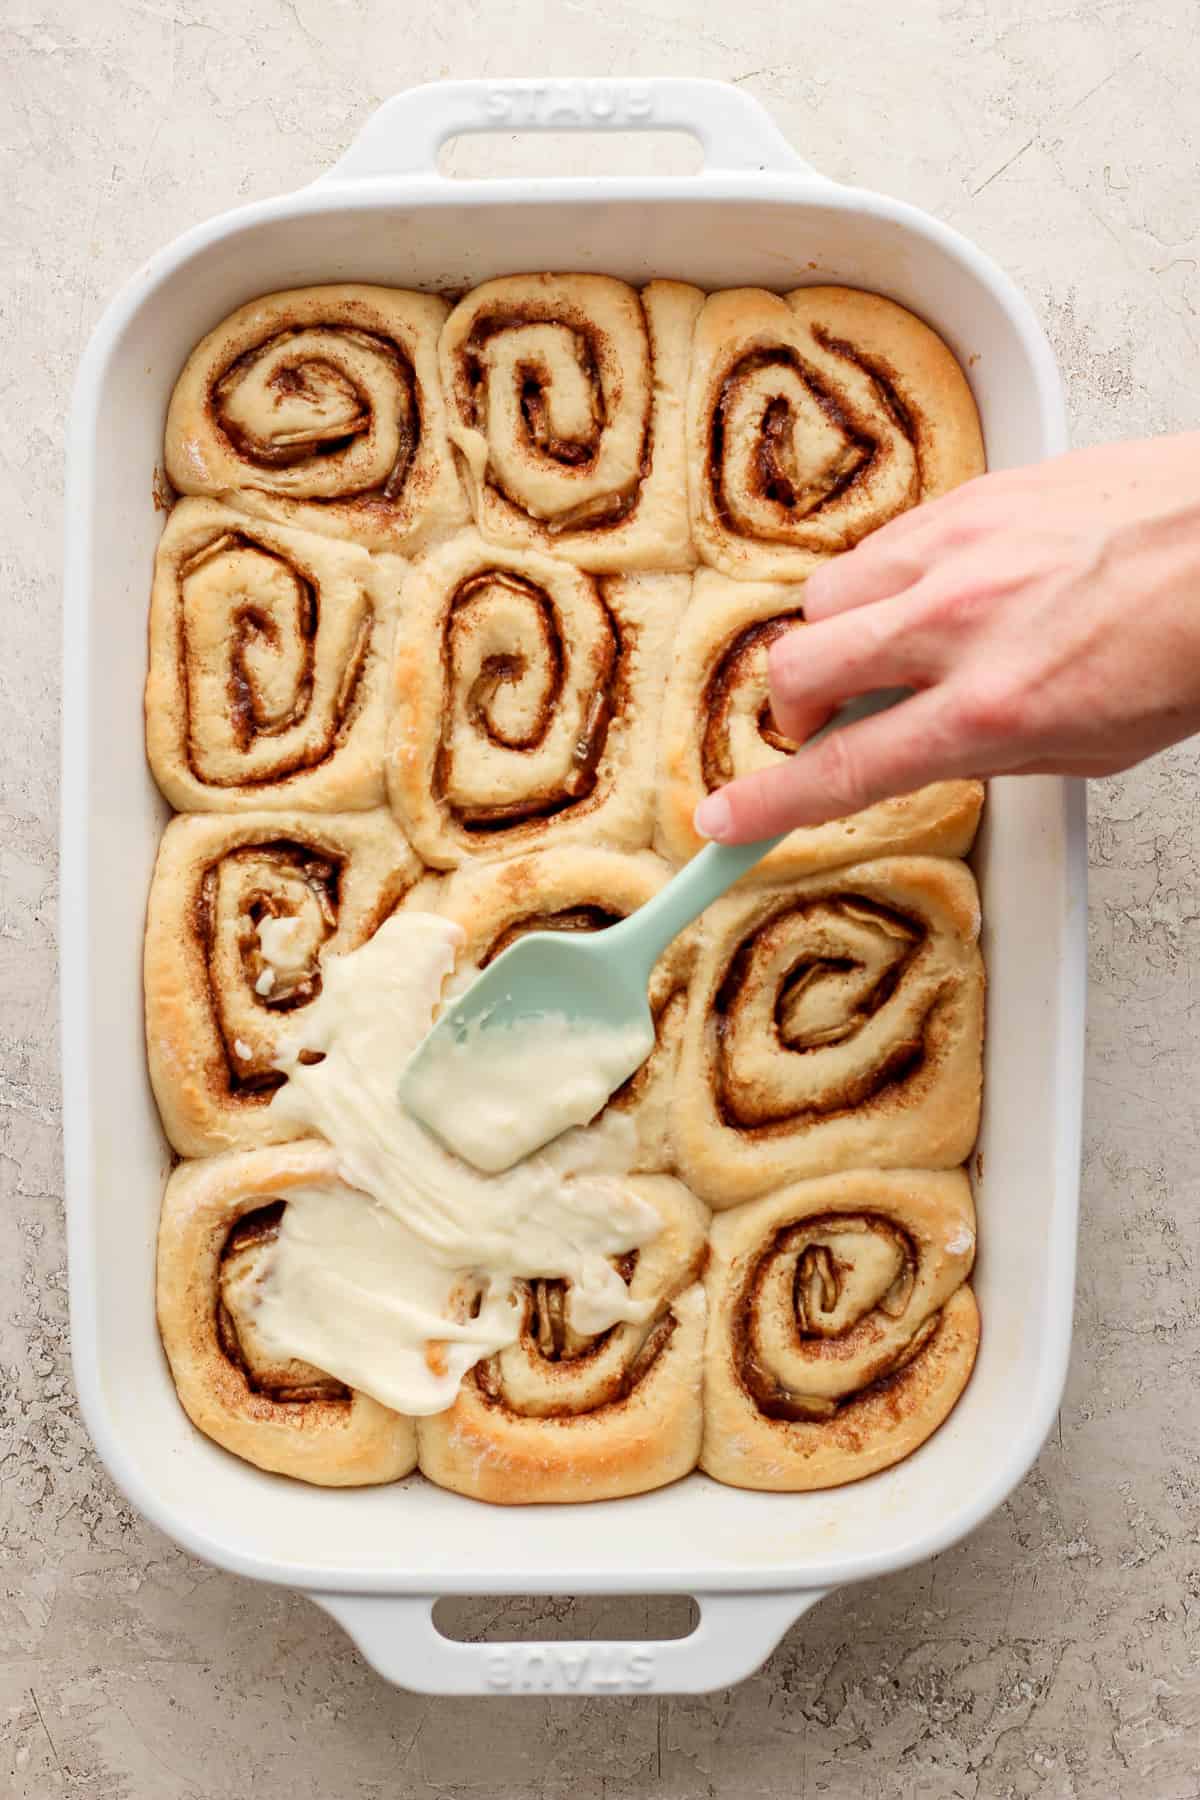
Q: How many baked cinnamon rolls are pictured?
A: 12